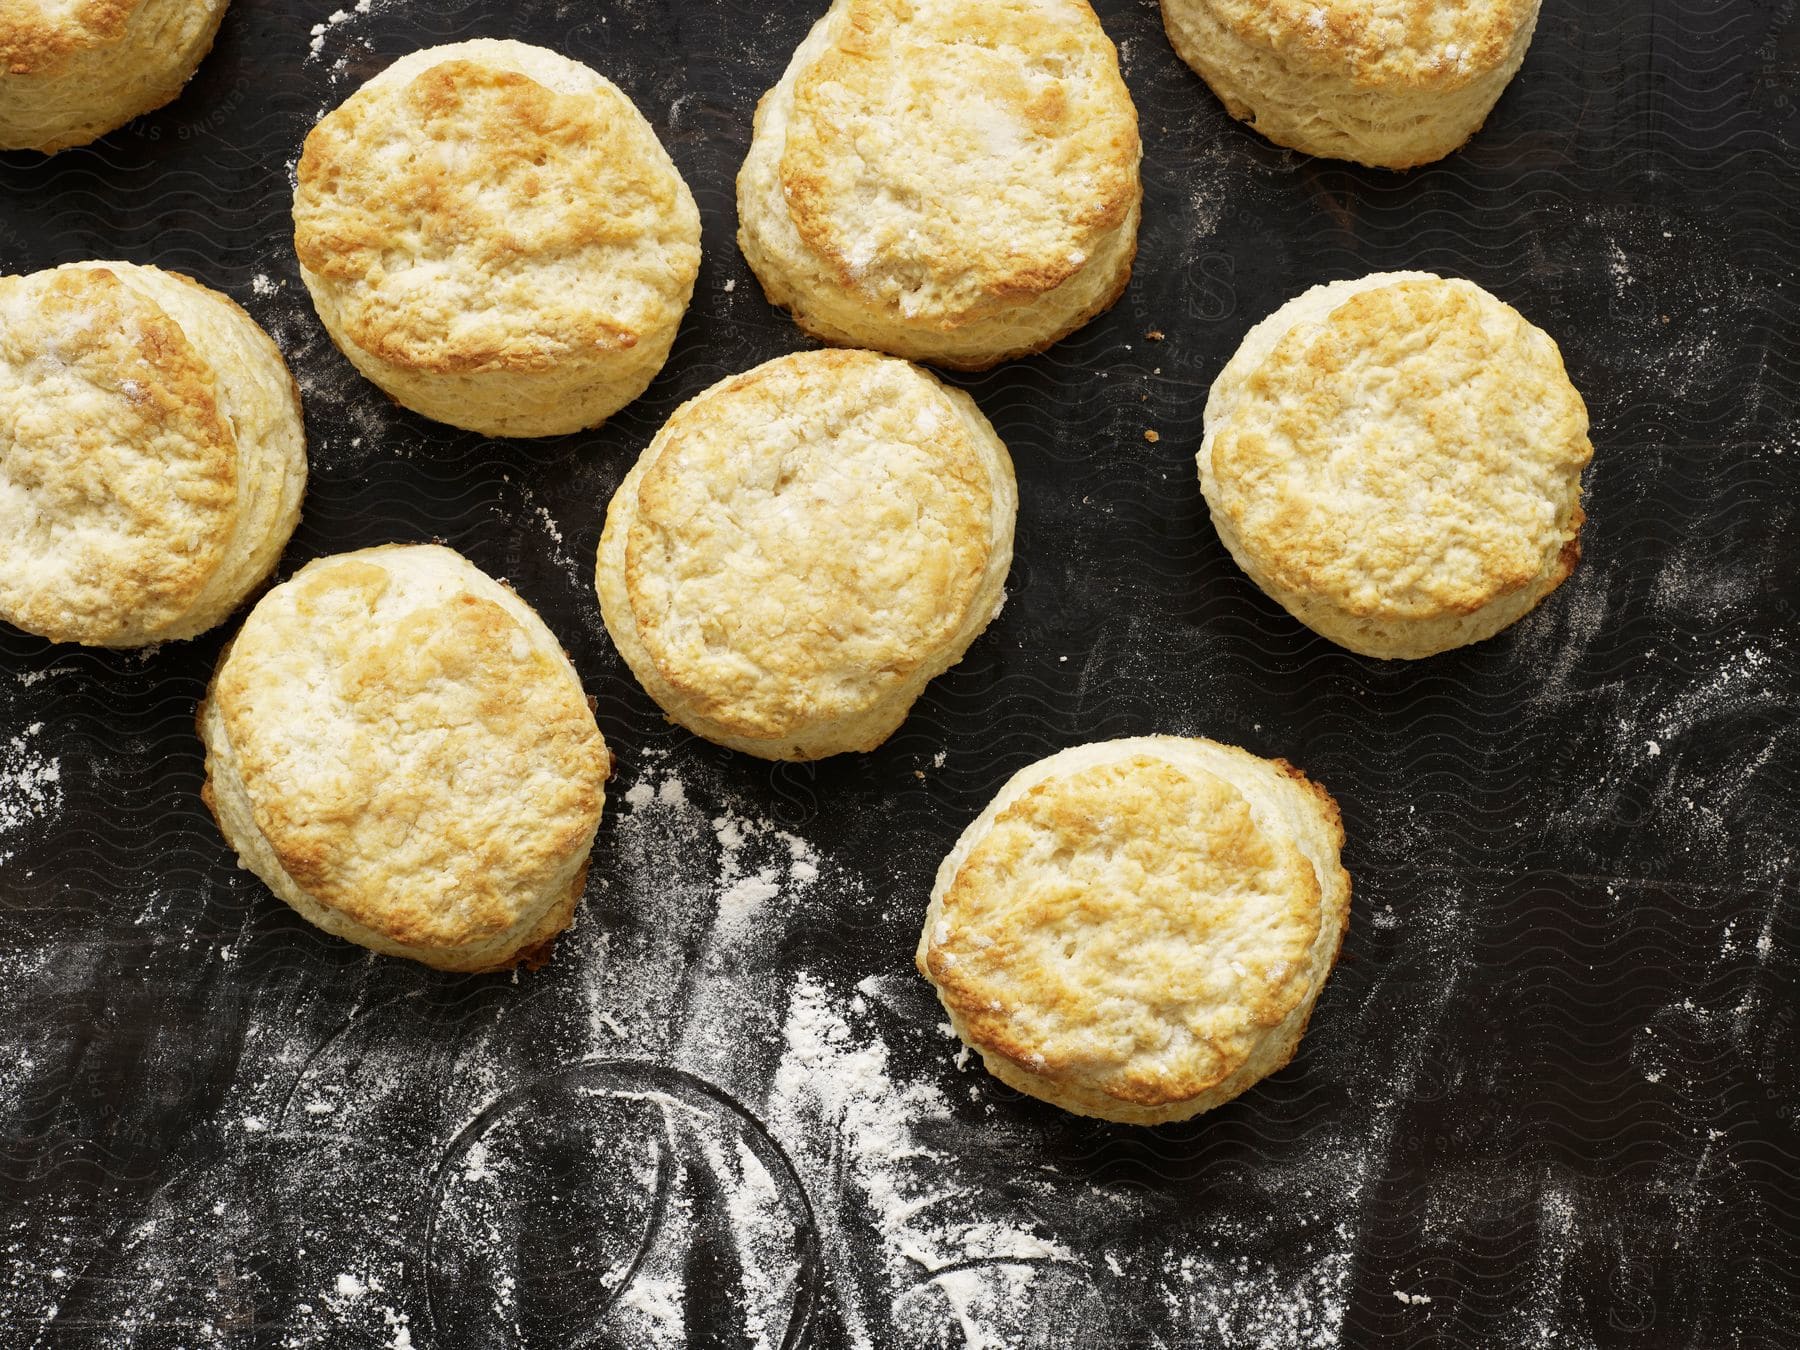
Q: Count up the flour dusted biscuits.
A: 9